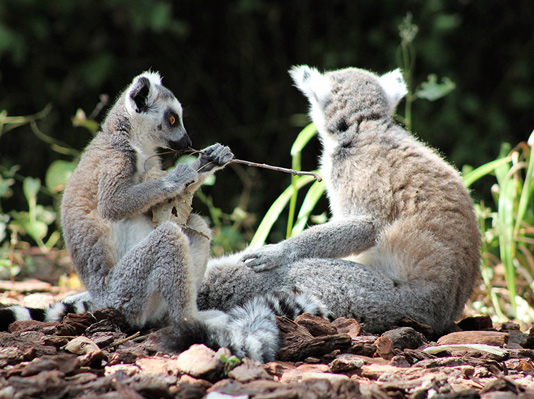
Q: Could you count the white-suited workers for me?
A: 0